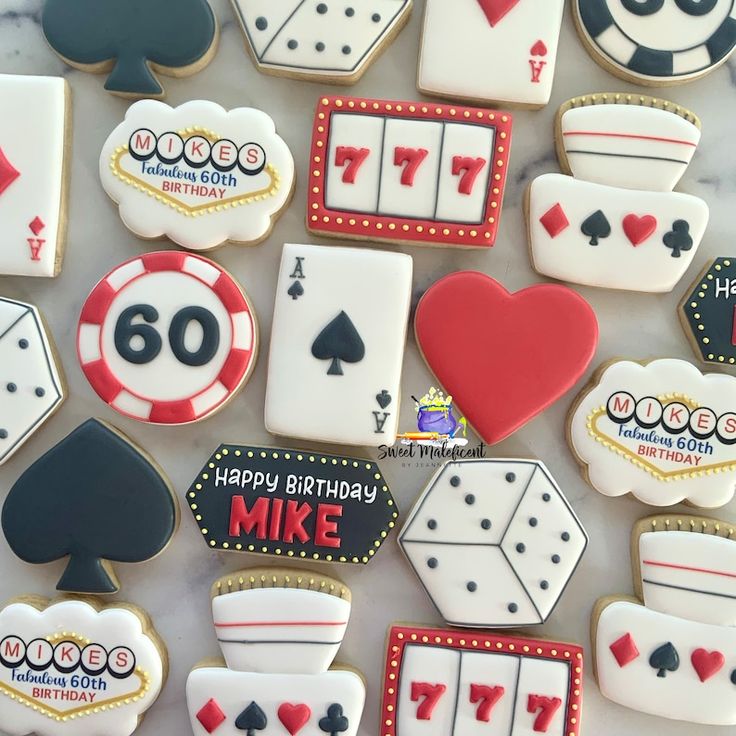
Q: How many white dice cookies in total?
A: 3